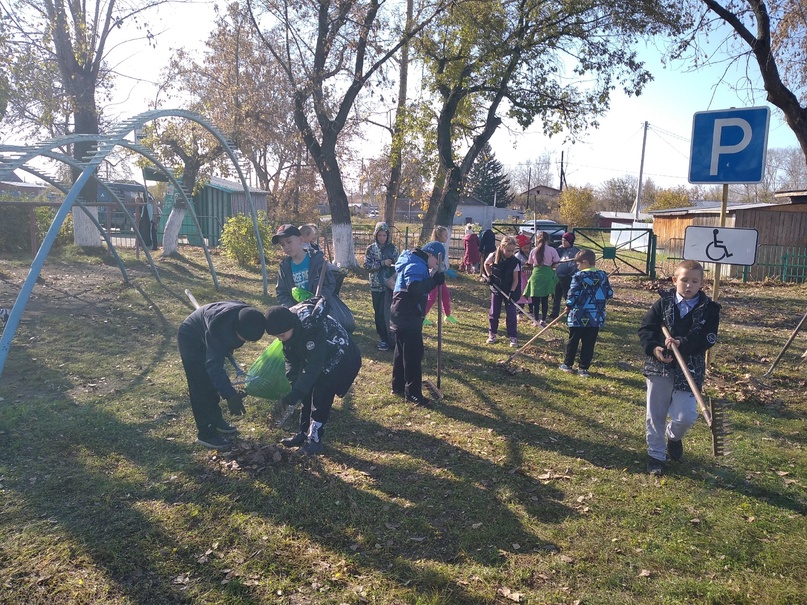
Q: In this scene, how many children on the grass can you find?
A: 15